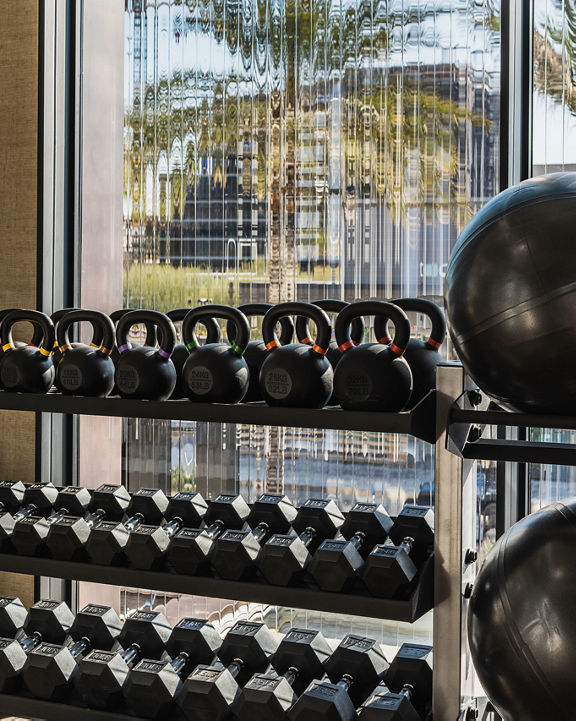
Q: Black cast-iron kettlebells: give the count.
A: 13